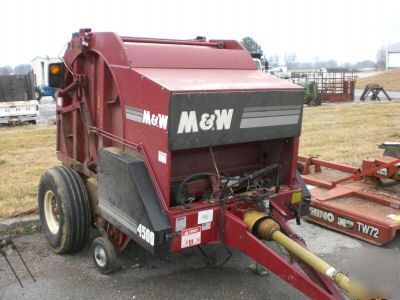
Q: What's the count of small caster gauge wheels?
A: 1